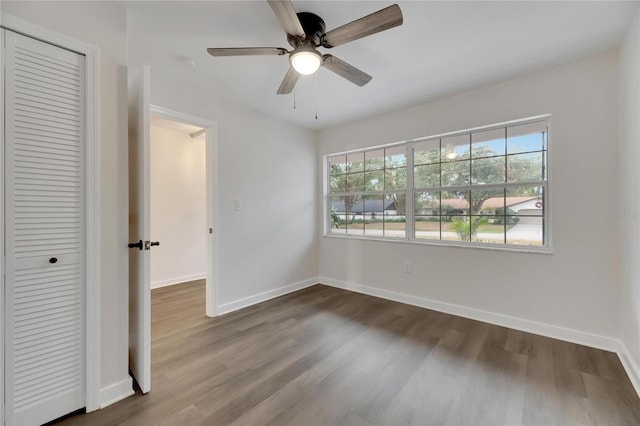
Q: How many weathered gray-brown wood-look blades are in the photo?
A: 5